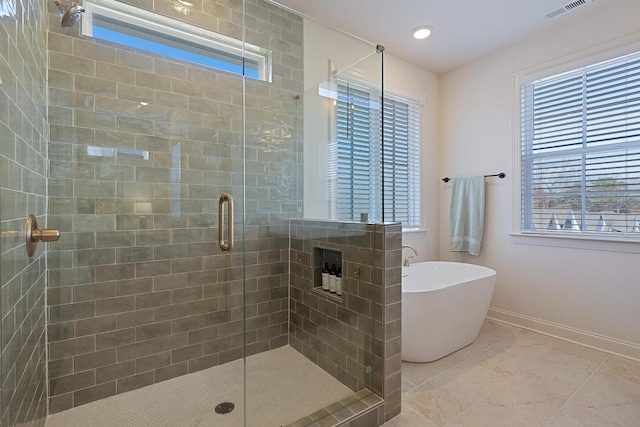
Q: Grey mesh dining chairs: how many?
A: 0